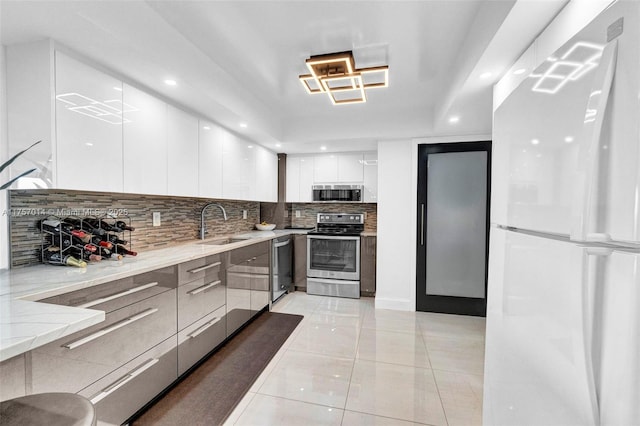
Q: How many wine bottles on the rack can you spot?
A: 11